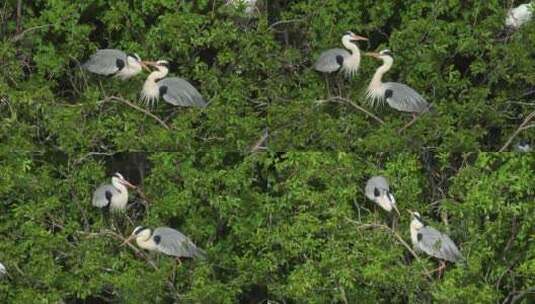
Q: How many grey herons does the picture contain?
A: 8